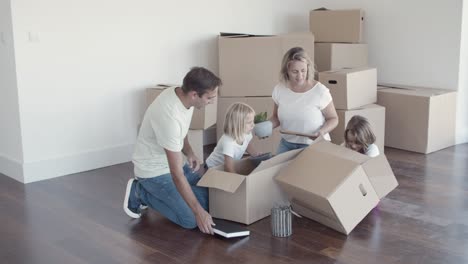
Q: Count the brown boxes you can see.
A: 11